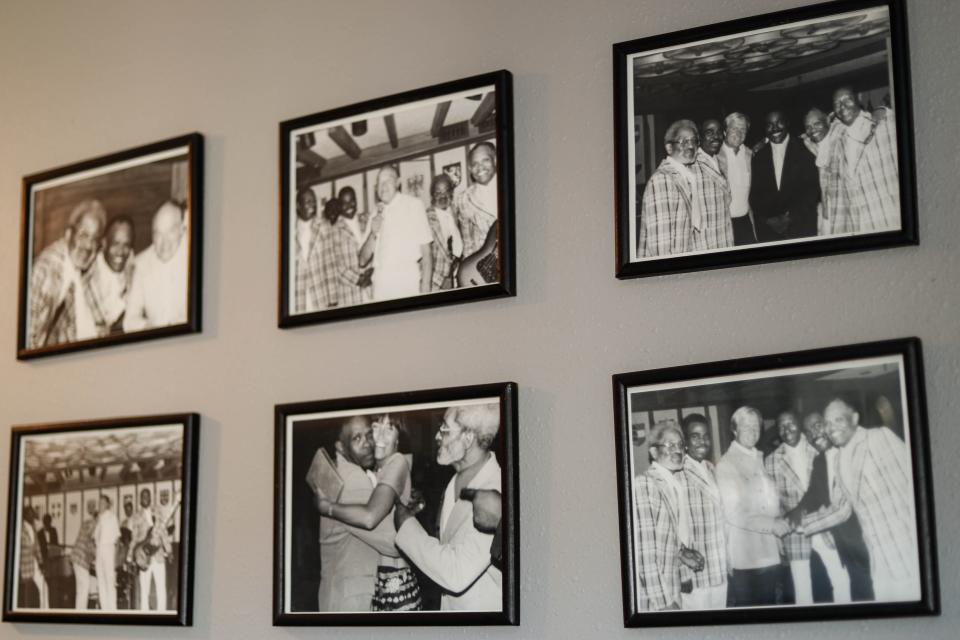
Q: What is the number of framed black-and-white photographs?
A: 6